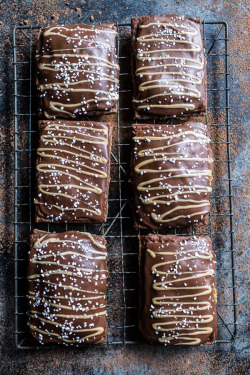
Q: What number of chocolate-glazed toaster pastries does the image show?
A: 6